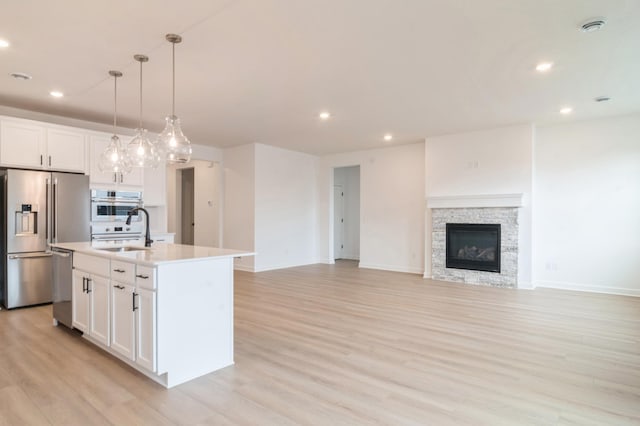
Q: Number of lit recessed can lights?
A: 6